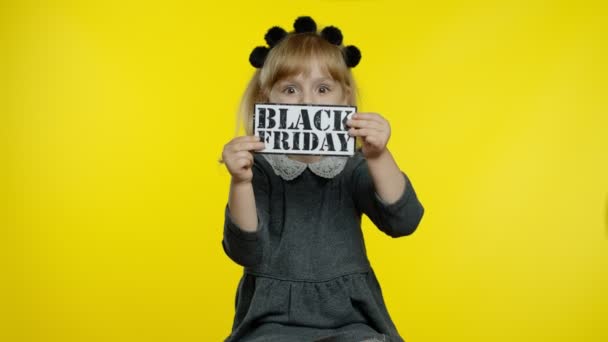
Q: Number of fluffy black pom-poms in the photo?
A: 5